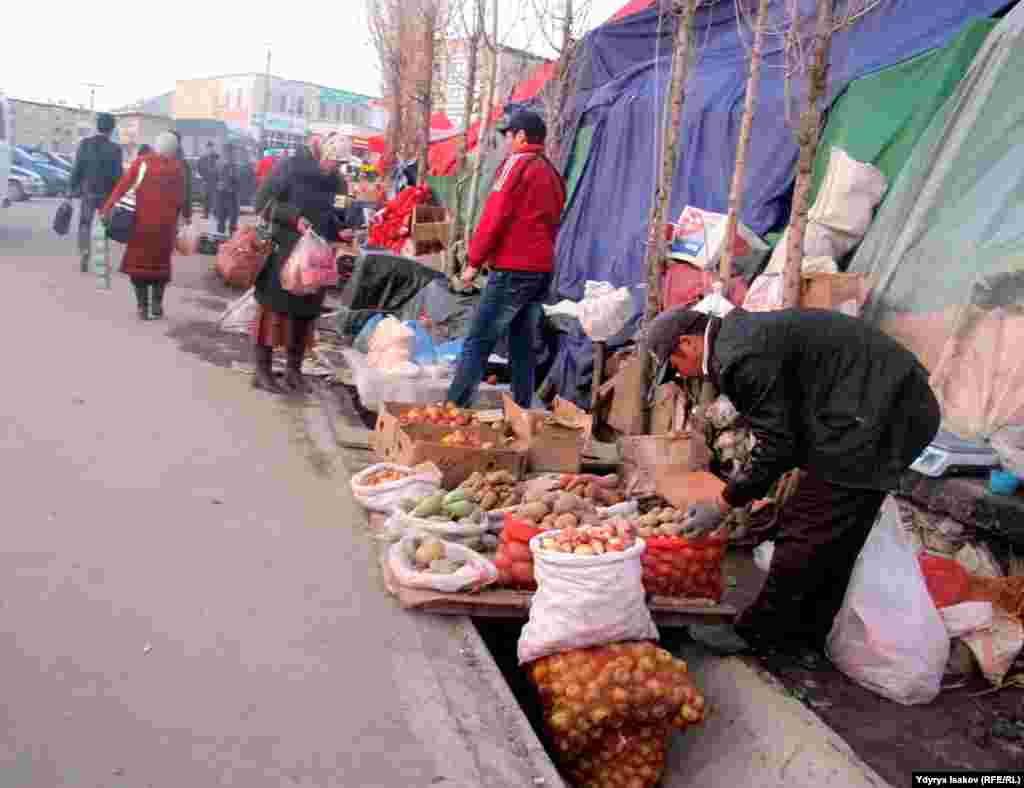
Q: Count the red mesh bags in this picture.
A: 2